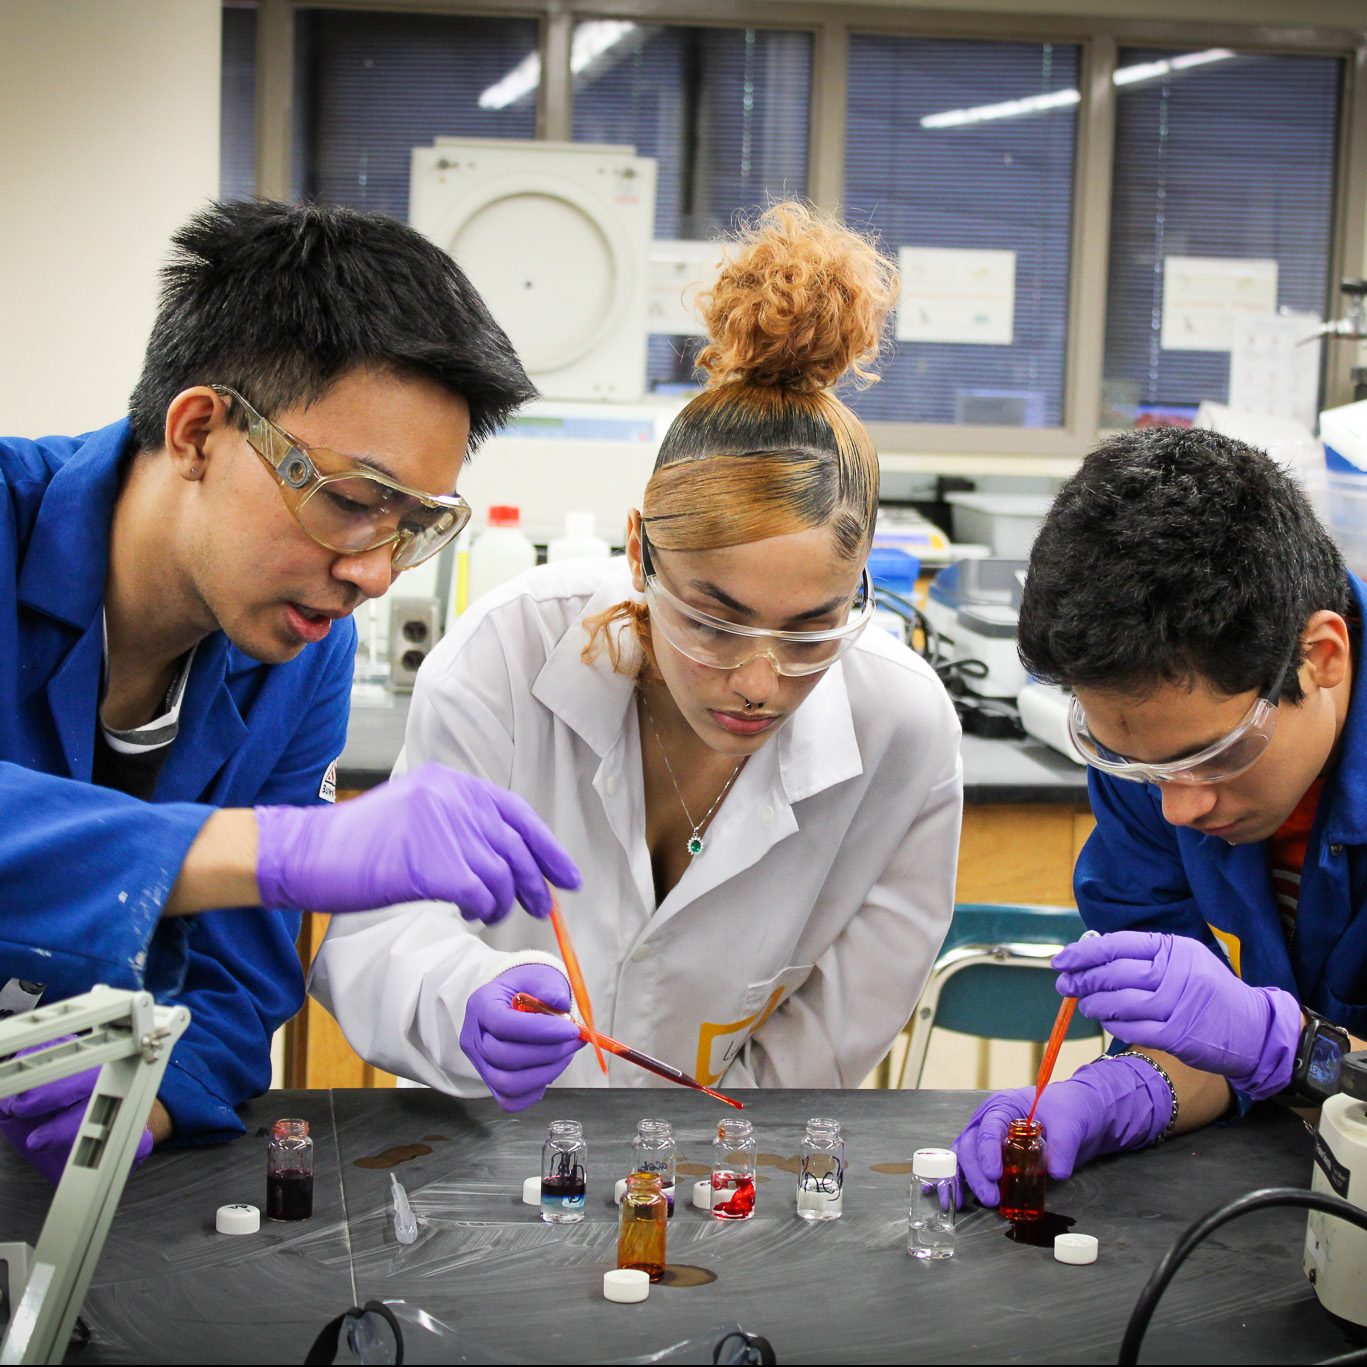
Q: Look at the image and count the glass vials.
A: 8